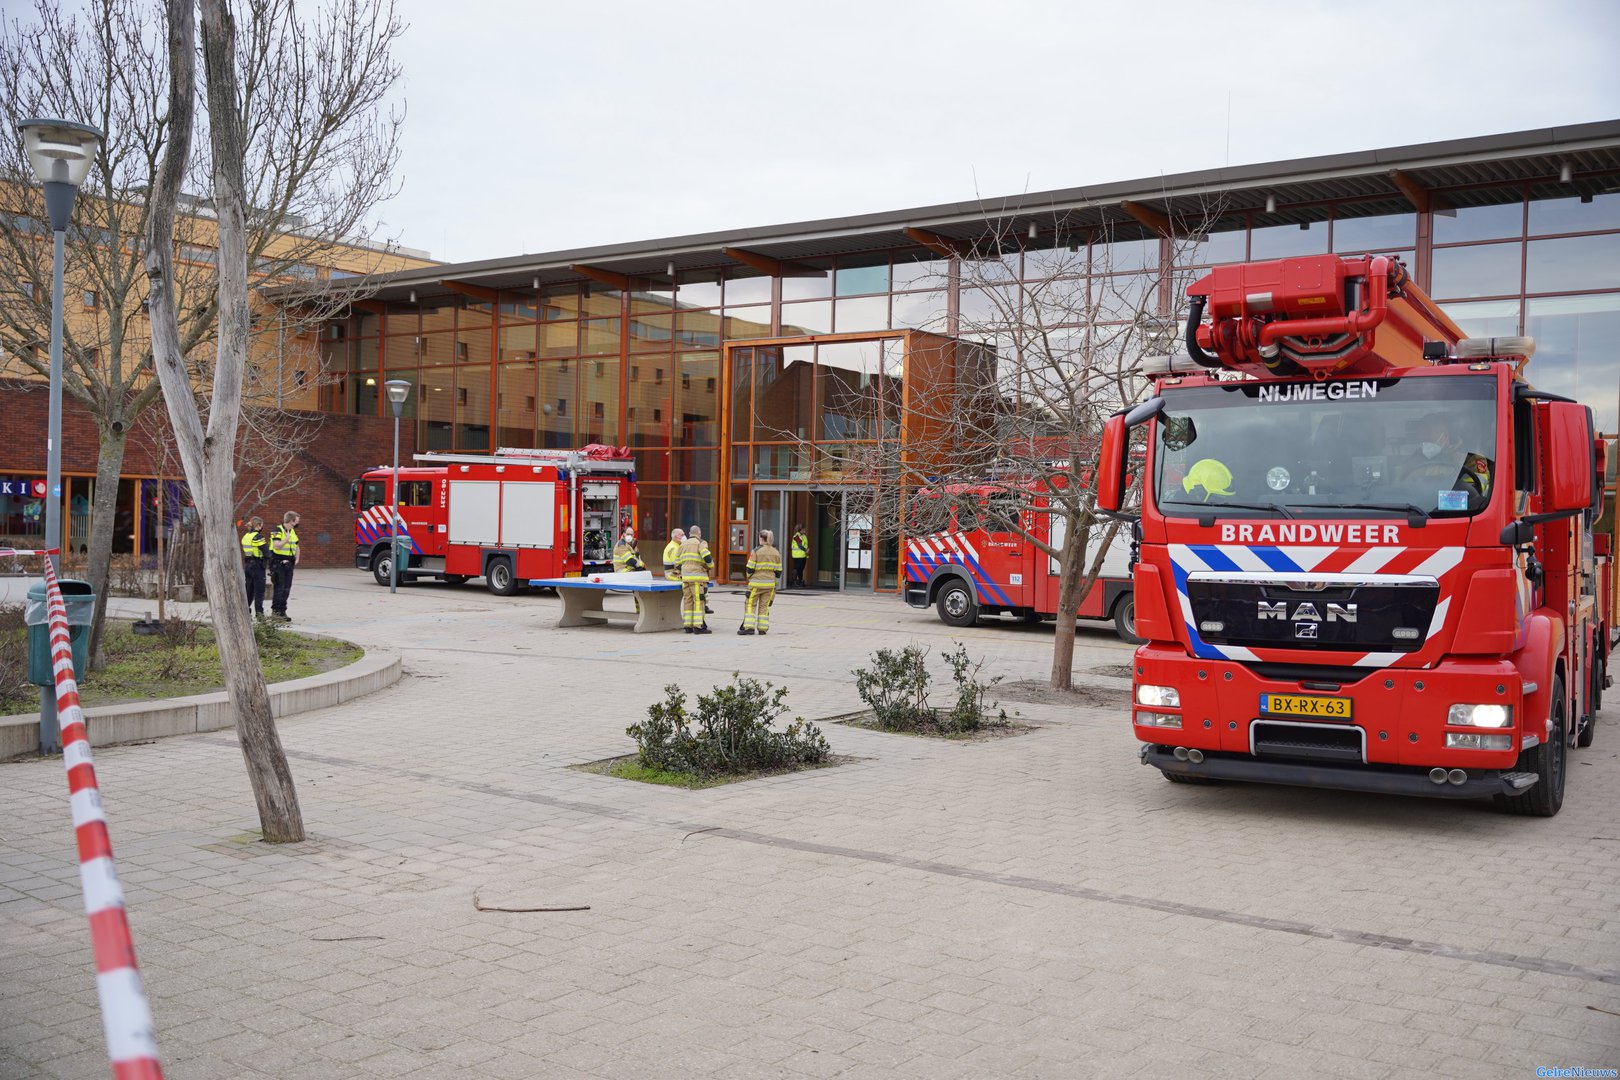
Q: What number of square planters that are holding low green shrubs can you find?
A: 2